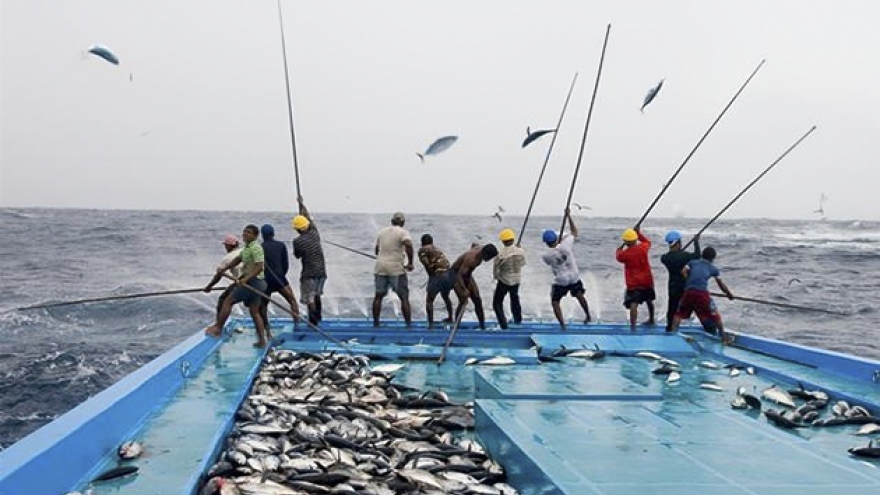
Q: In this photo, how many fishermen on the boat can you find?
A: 12